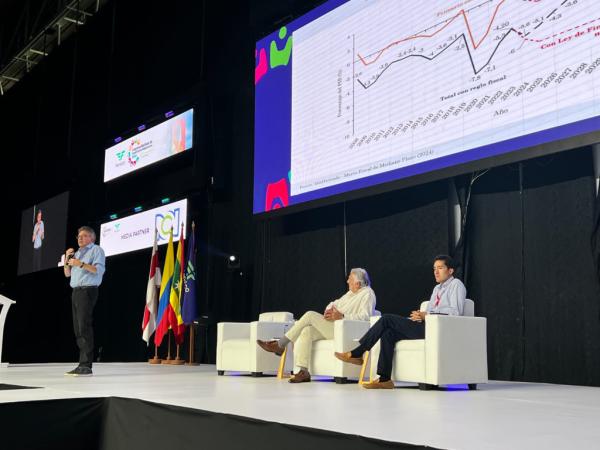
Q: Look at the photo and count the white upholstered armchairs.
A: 3